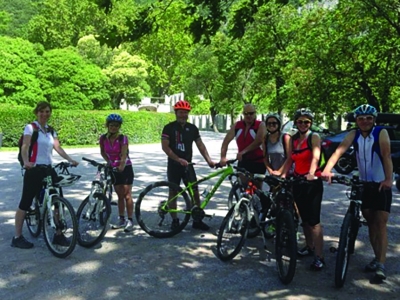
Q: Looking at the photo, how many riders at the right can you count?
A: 4